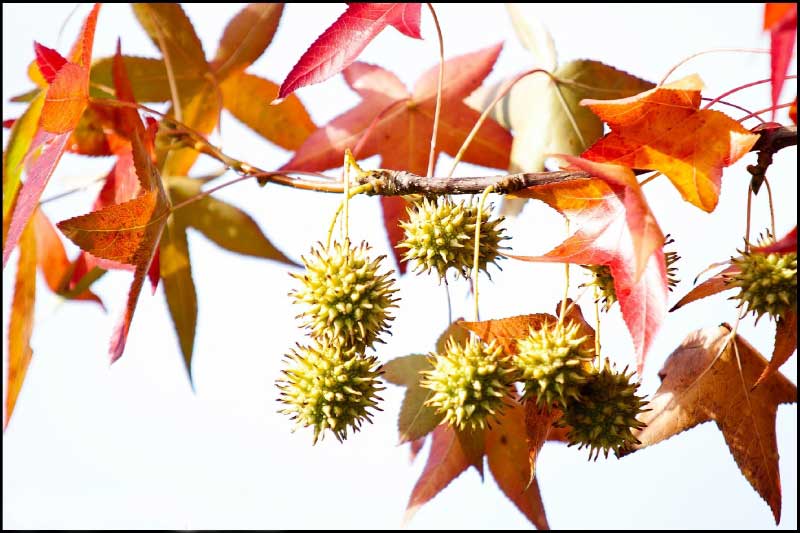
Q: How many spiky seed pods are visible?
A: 8